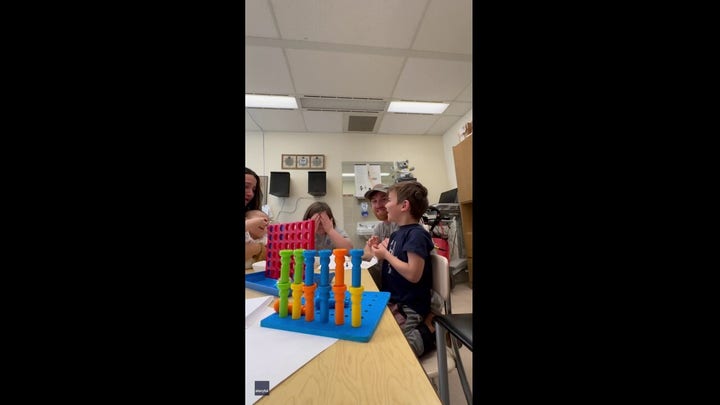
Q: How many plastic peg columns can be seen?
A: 6